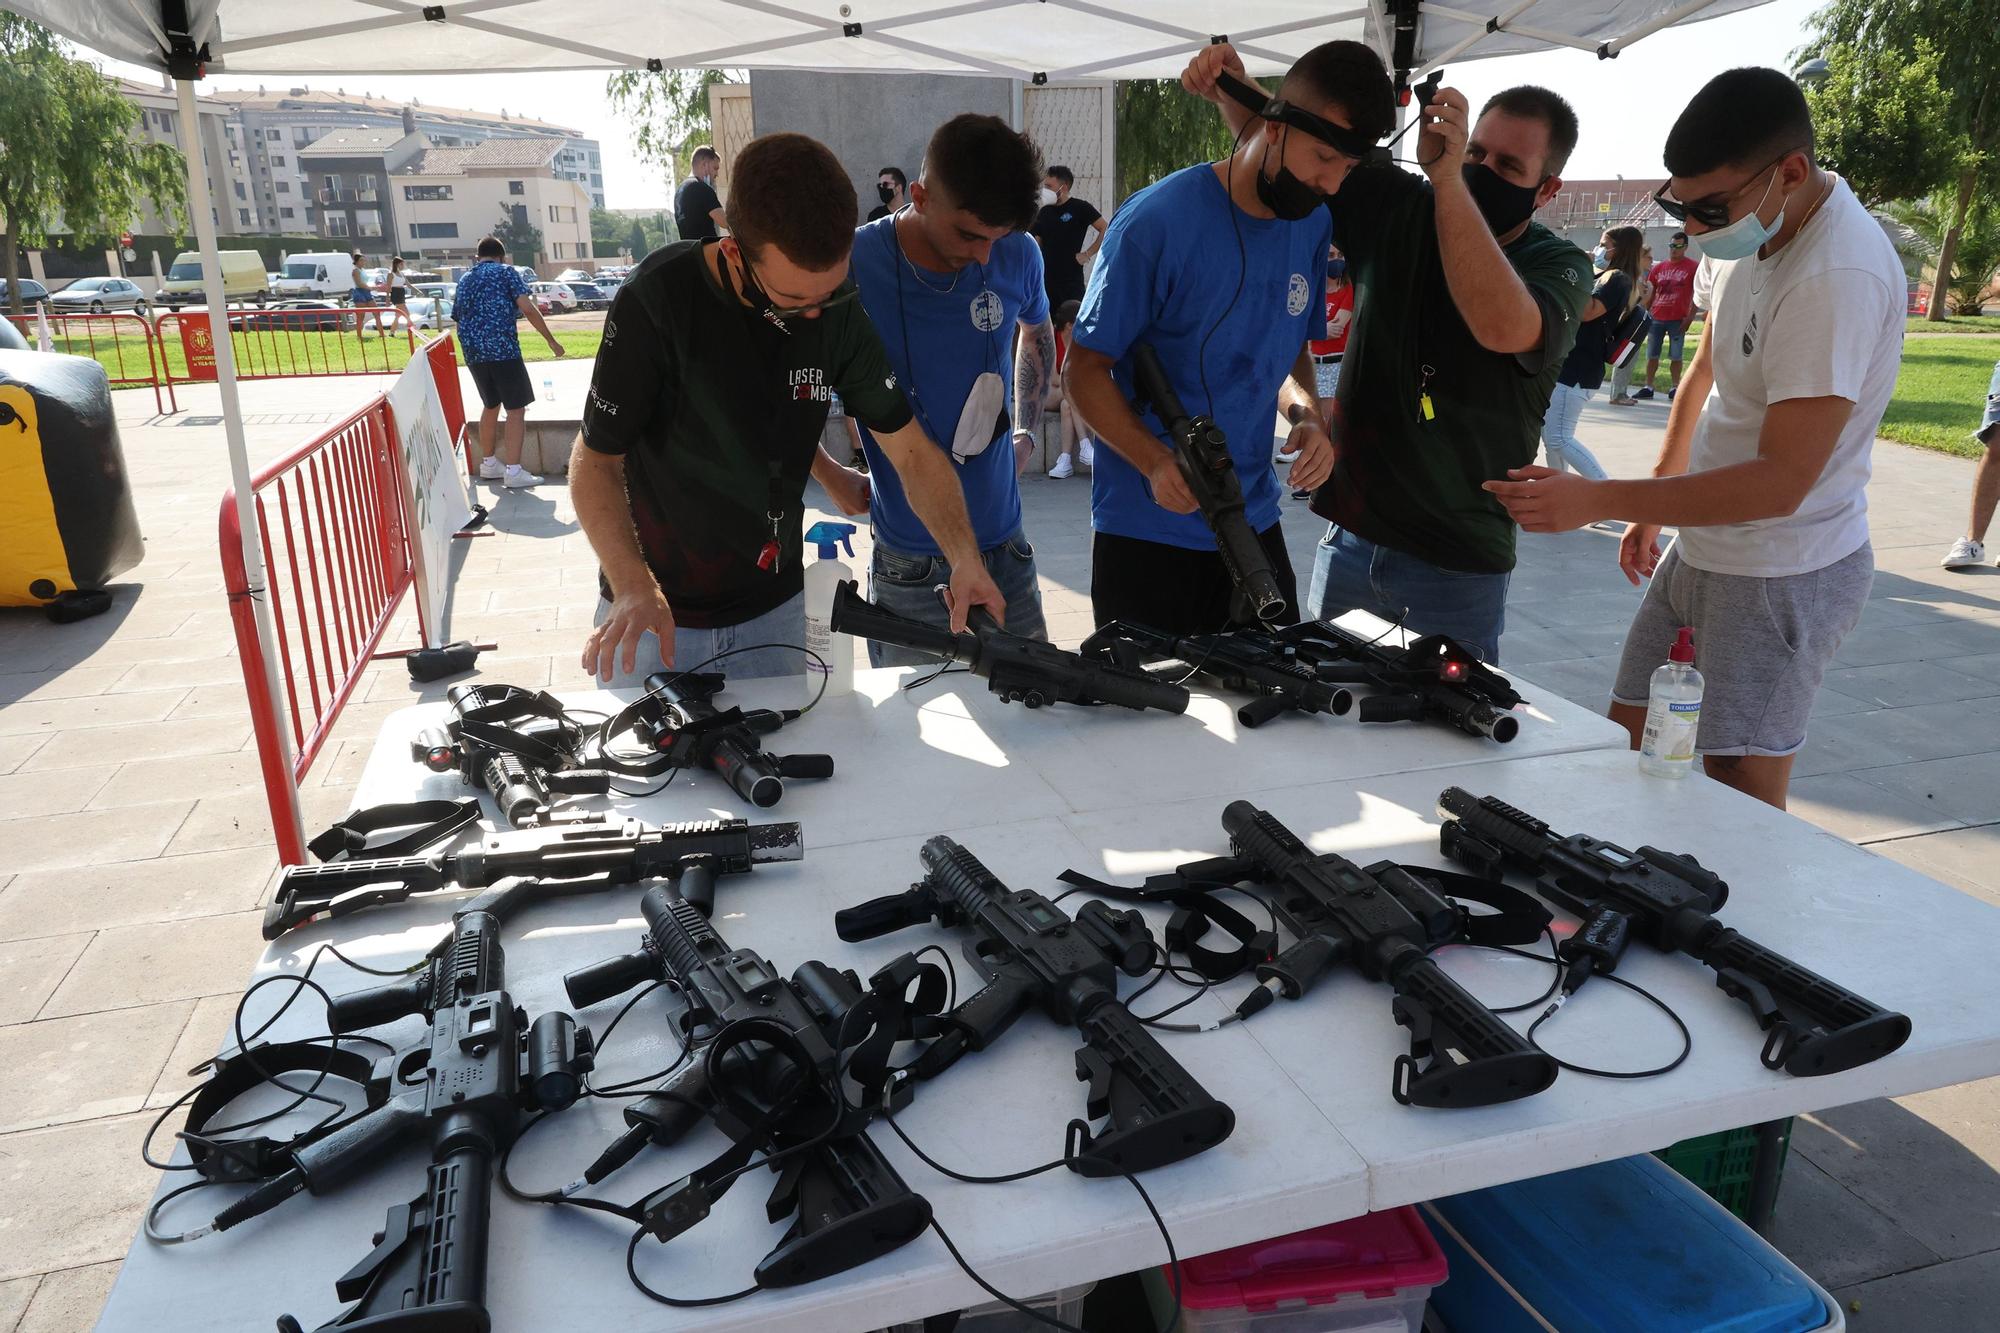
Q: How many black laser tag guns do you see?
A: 12